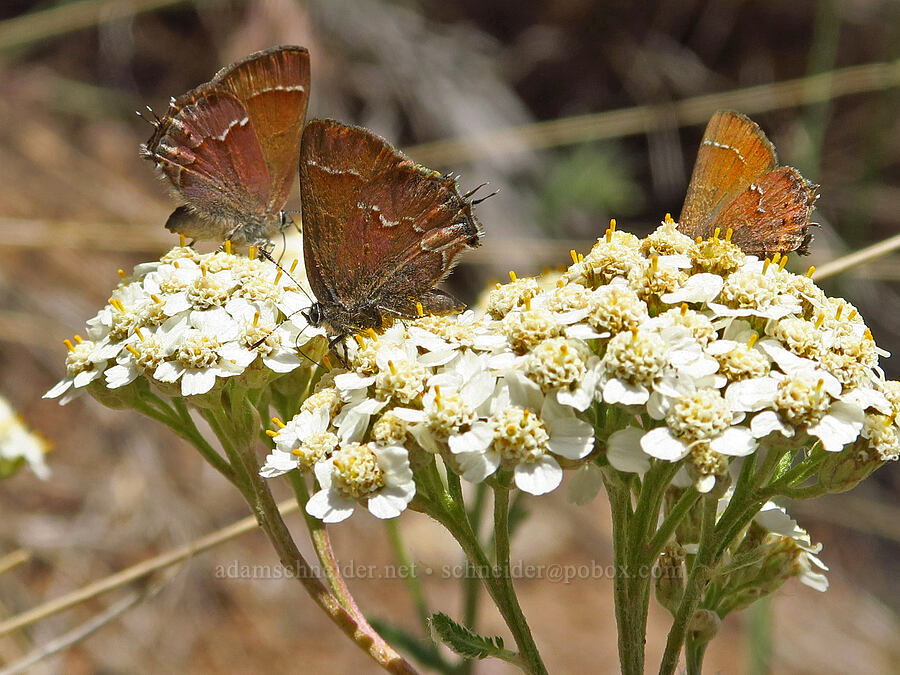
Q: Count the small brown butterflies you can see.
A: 3